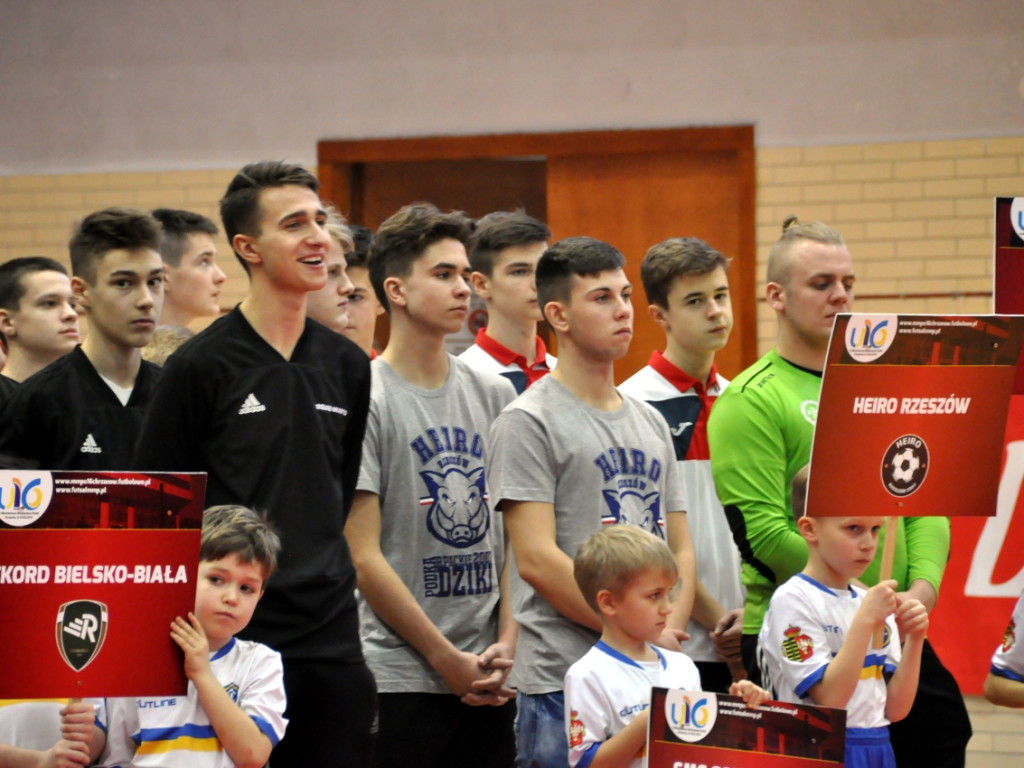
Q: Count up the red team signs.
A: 4